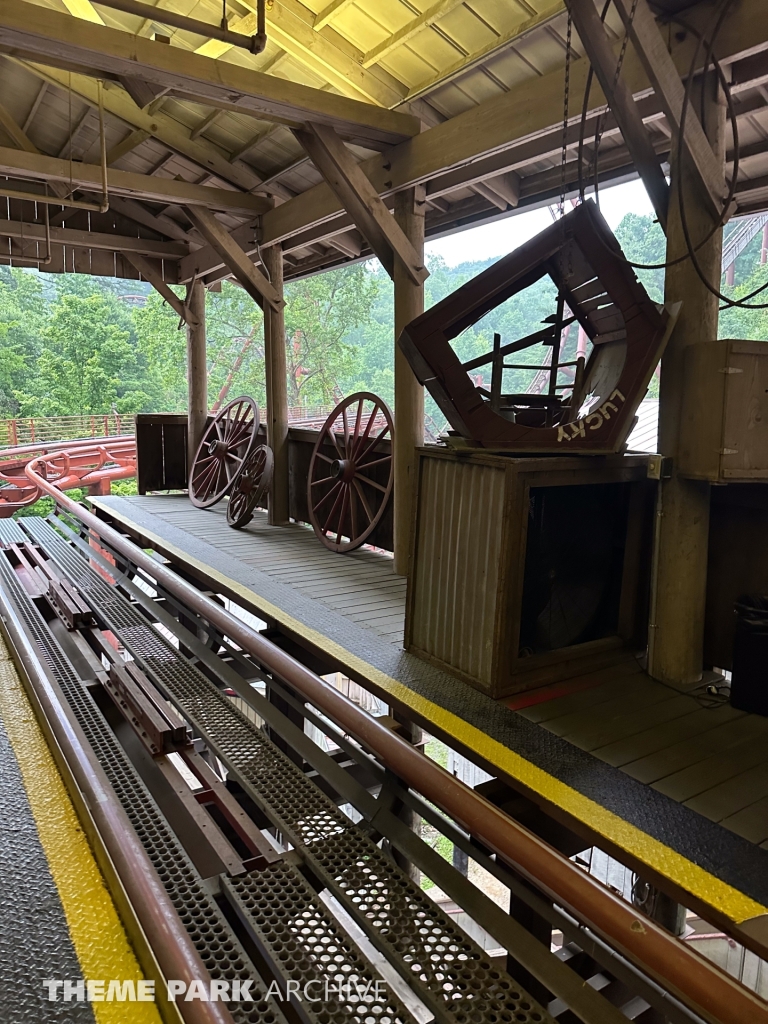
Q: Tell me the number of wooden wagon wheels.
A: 3